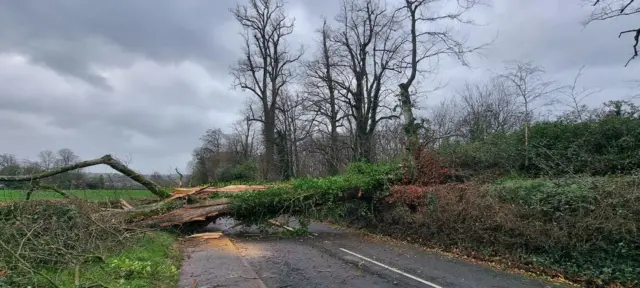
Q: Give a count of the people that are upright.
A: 0